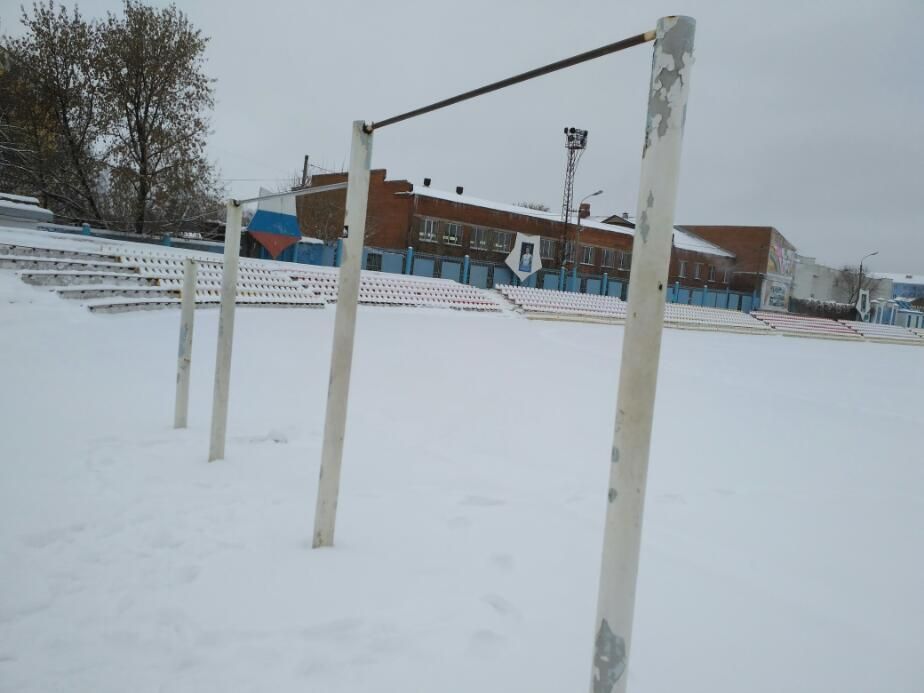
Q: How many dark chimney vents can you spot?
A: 2